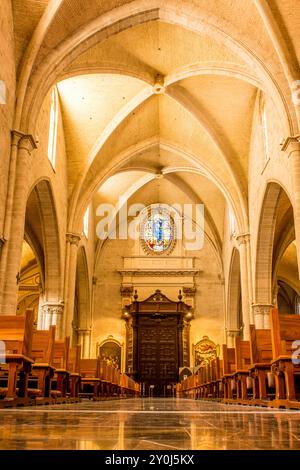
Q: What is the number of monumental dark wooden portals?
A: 1